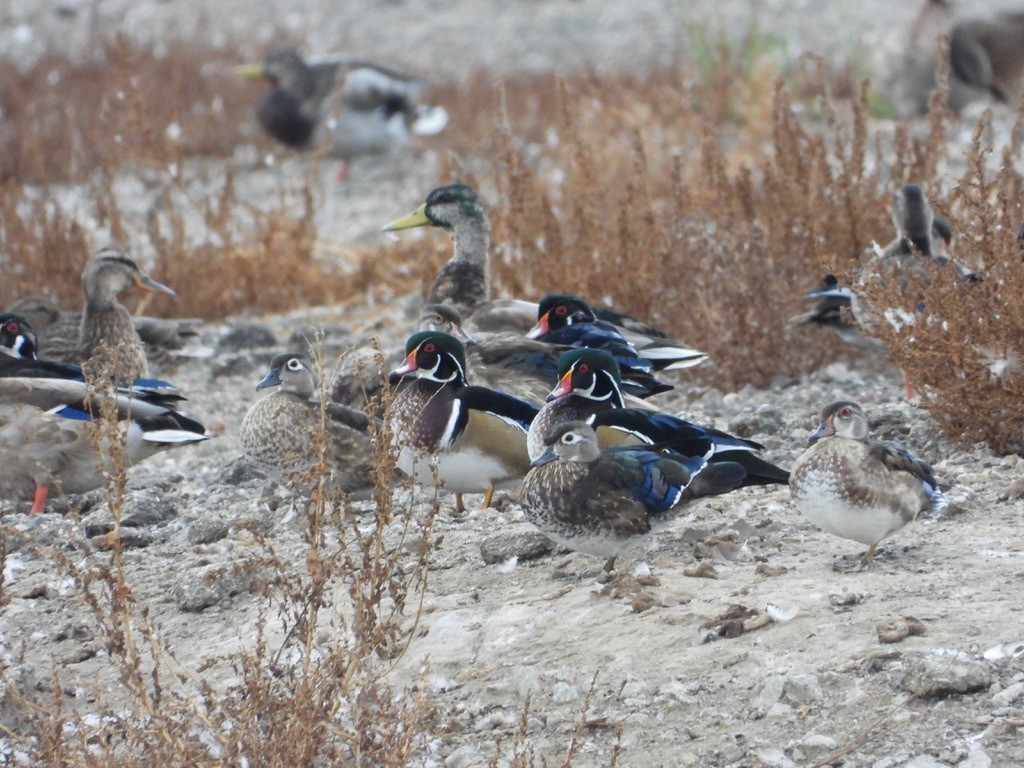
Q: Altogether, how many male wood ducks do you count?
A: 4